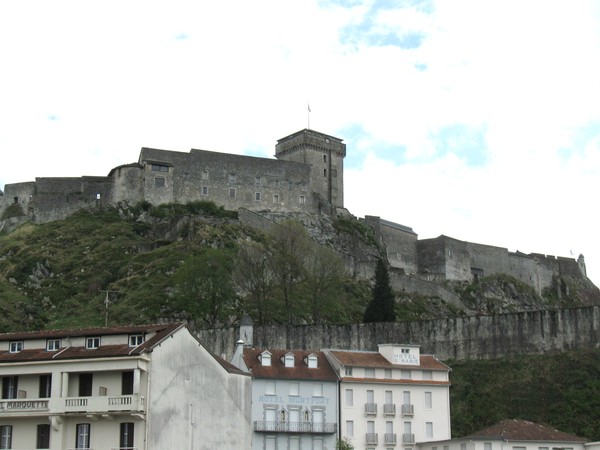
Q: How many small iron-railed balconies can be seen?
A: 6